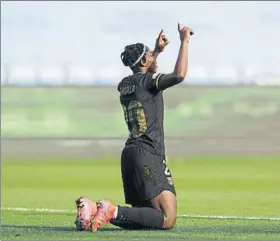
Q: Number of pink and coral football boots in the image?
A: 2